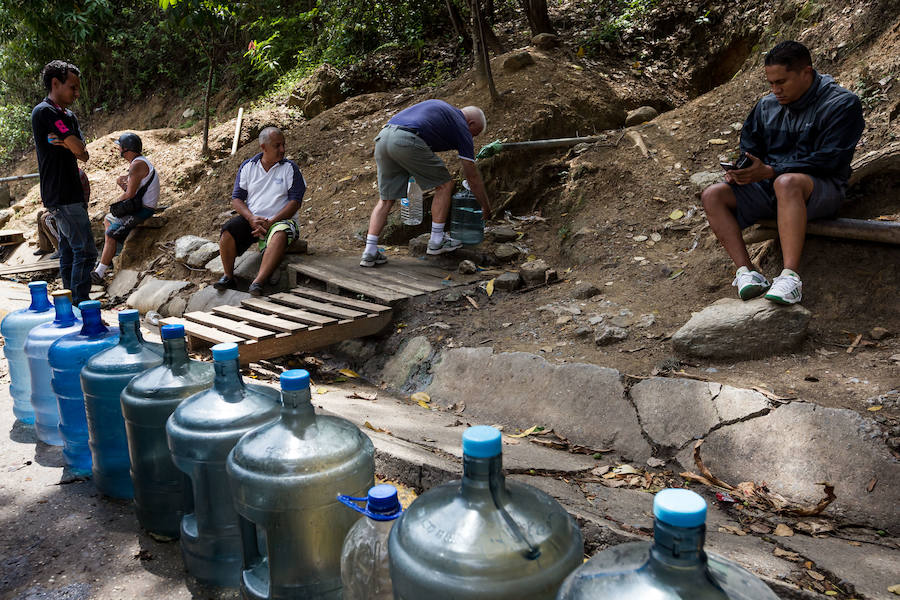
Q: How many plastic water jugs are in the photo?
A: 12